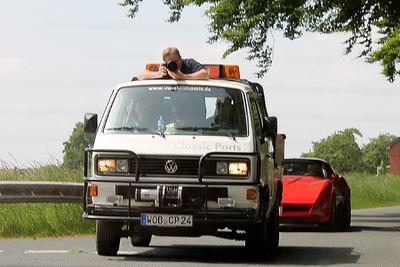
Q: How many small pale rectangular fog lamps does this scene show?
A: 2